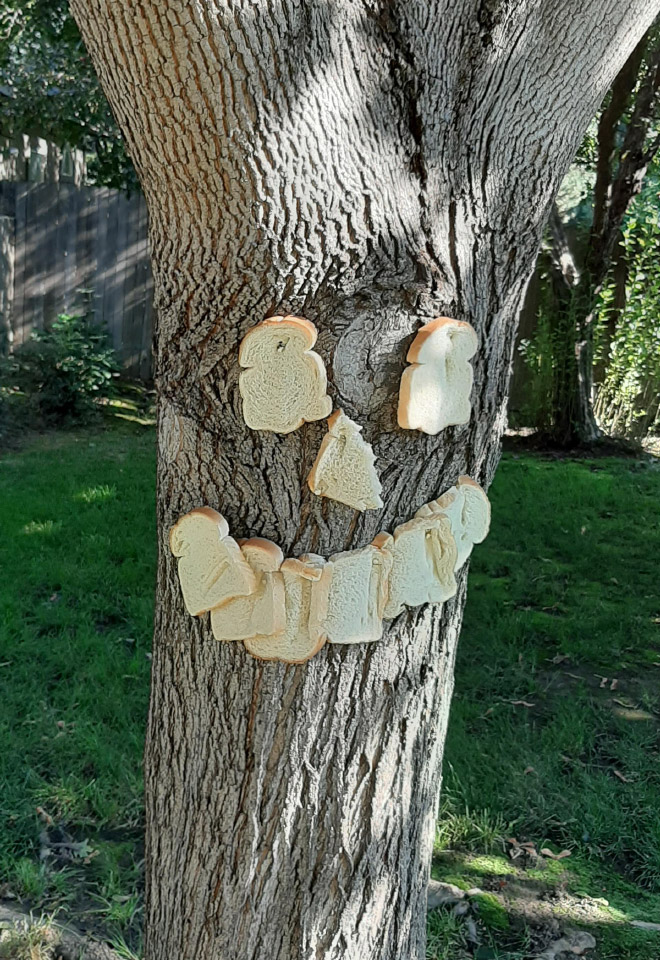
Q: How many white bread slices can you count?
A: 9